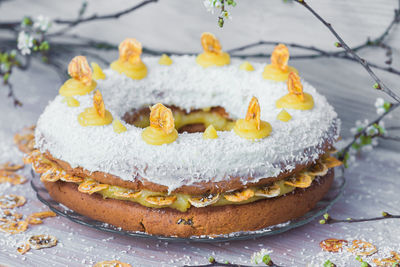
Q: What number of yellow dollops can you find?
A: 15